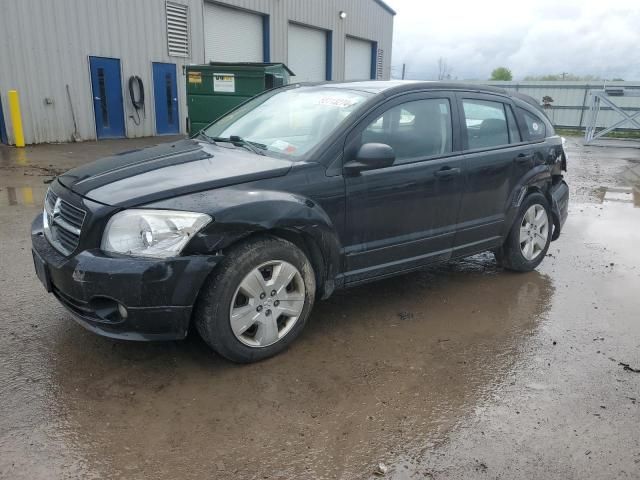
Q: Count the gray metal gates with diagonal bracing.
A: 1